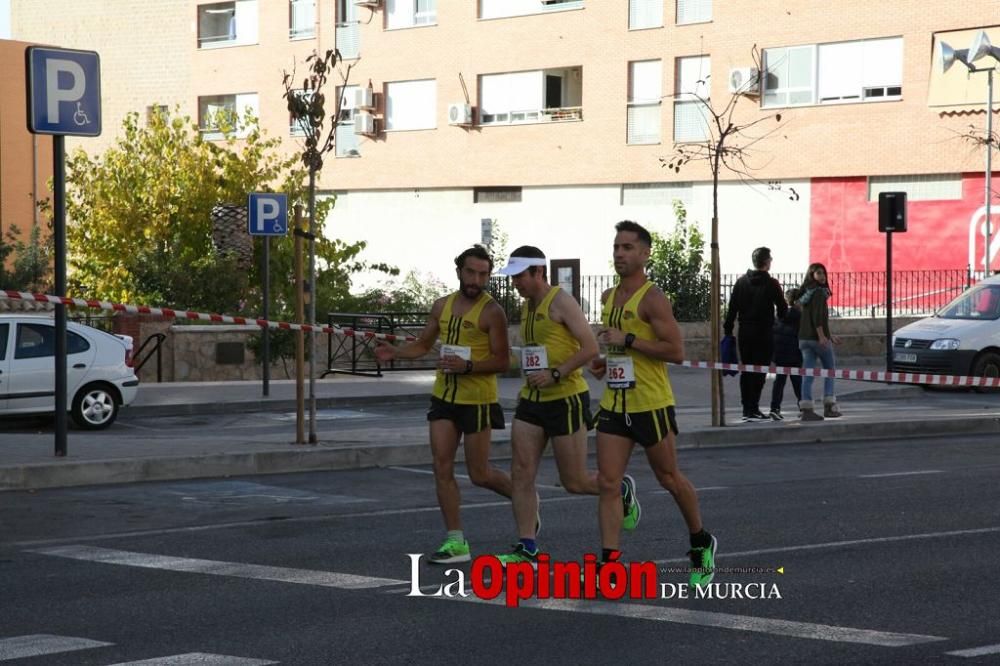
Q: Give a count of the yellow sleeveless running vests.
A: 3